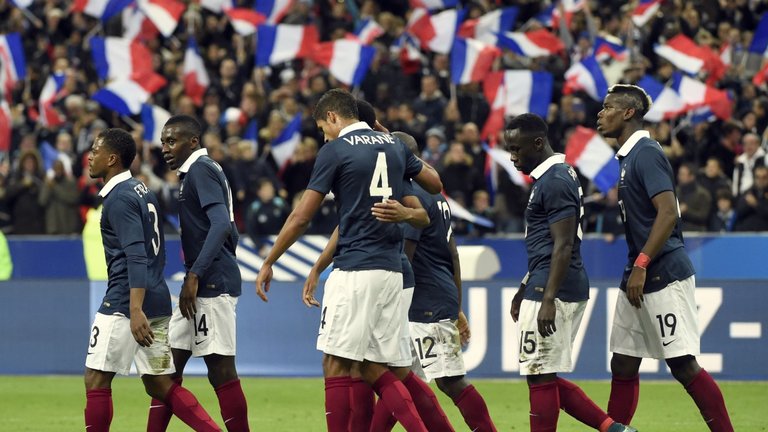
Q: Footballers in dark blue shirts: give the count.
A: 7